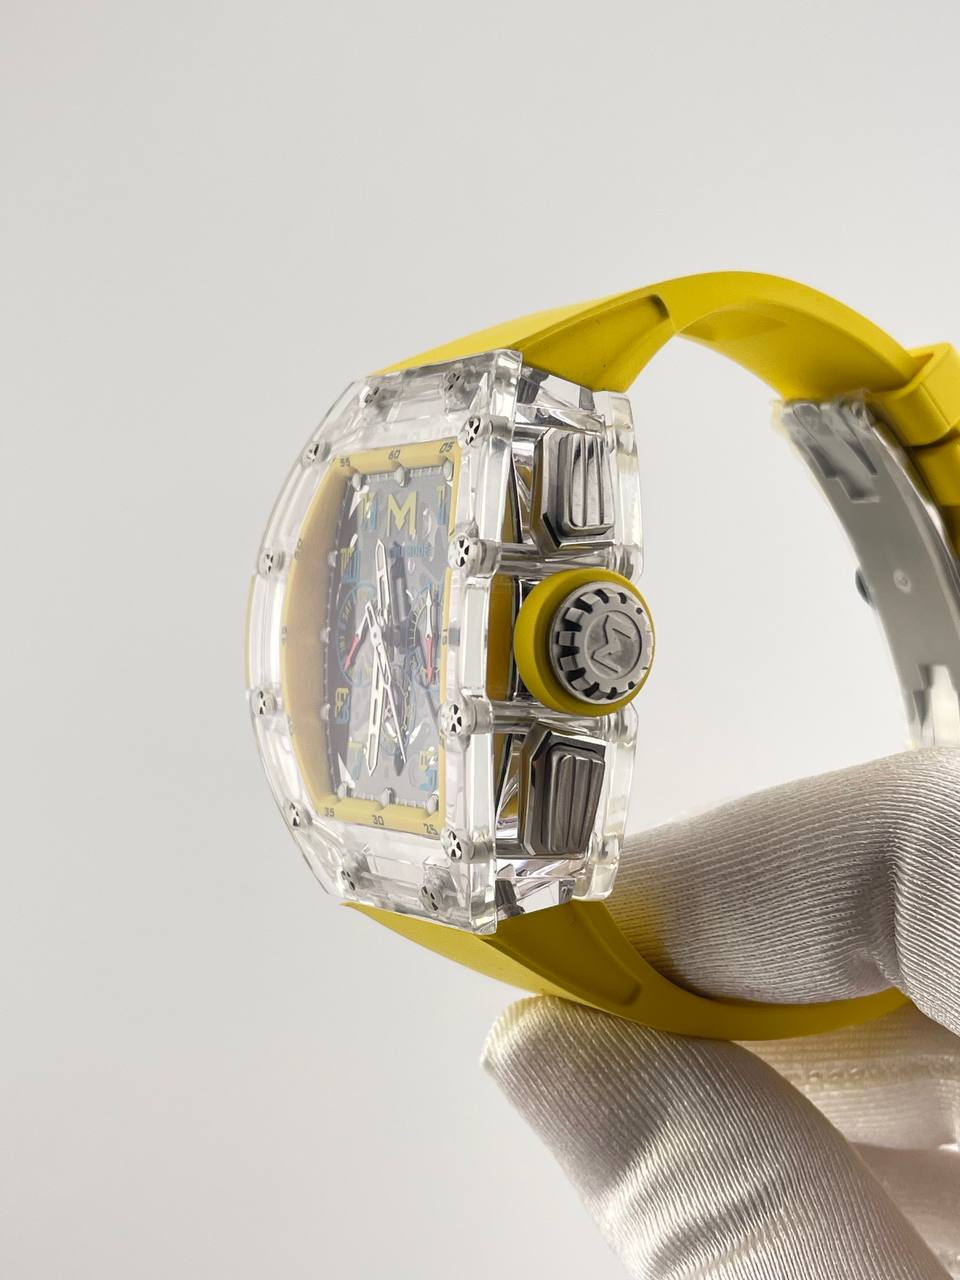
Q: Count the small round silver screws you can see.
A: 12